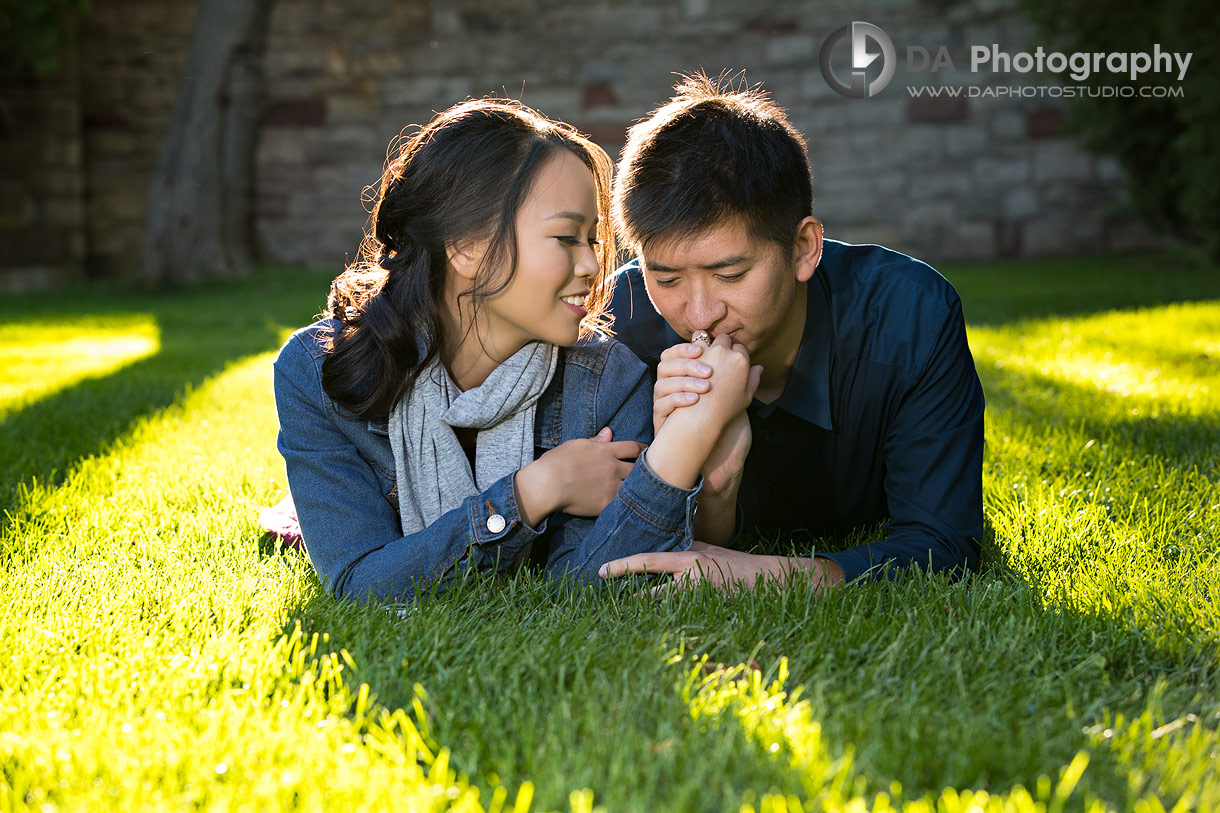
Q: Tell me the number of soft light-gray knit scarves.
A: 1